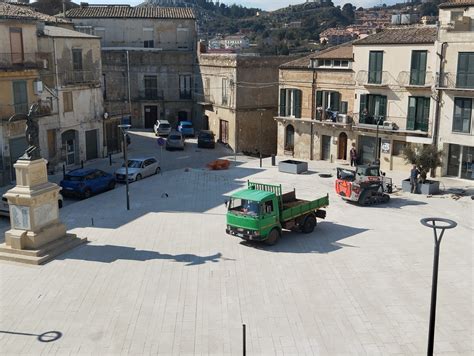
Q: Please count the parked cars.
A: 7